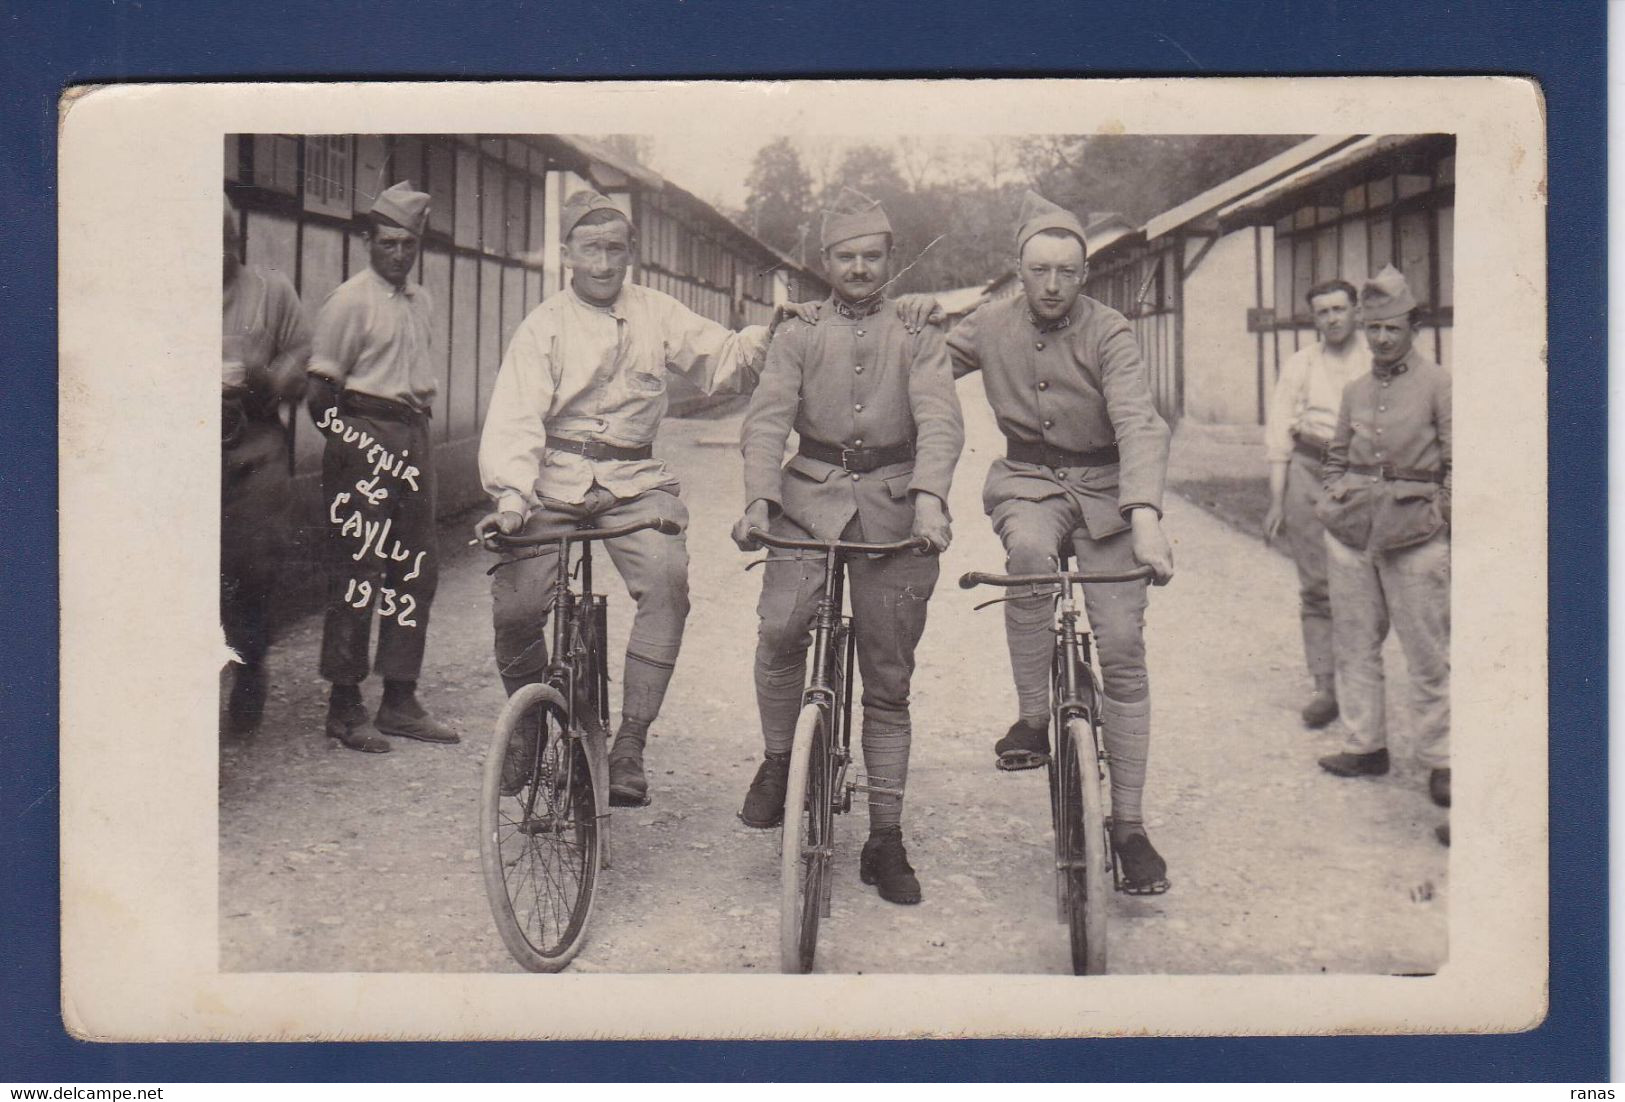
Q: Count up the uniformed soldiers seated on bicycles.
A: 3